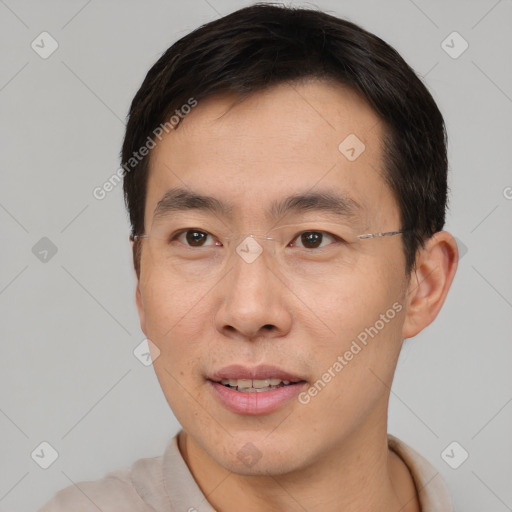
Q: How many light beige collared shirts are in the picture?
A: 1